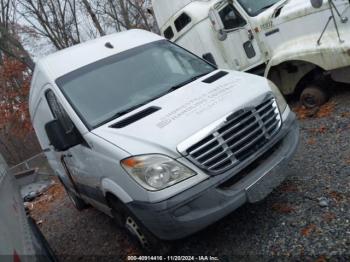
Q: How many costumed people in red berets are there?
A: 0